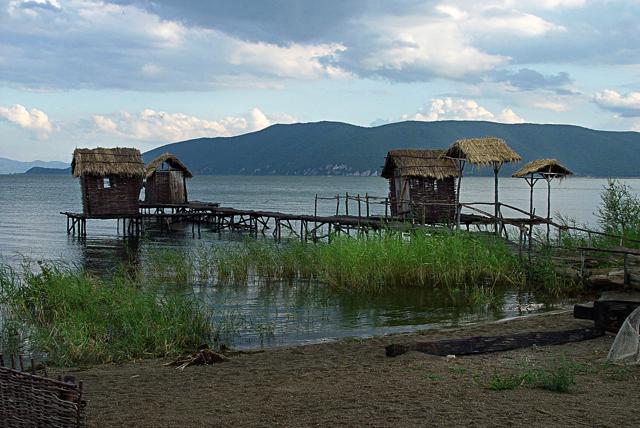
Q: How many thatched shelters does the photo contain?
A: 5